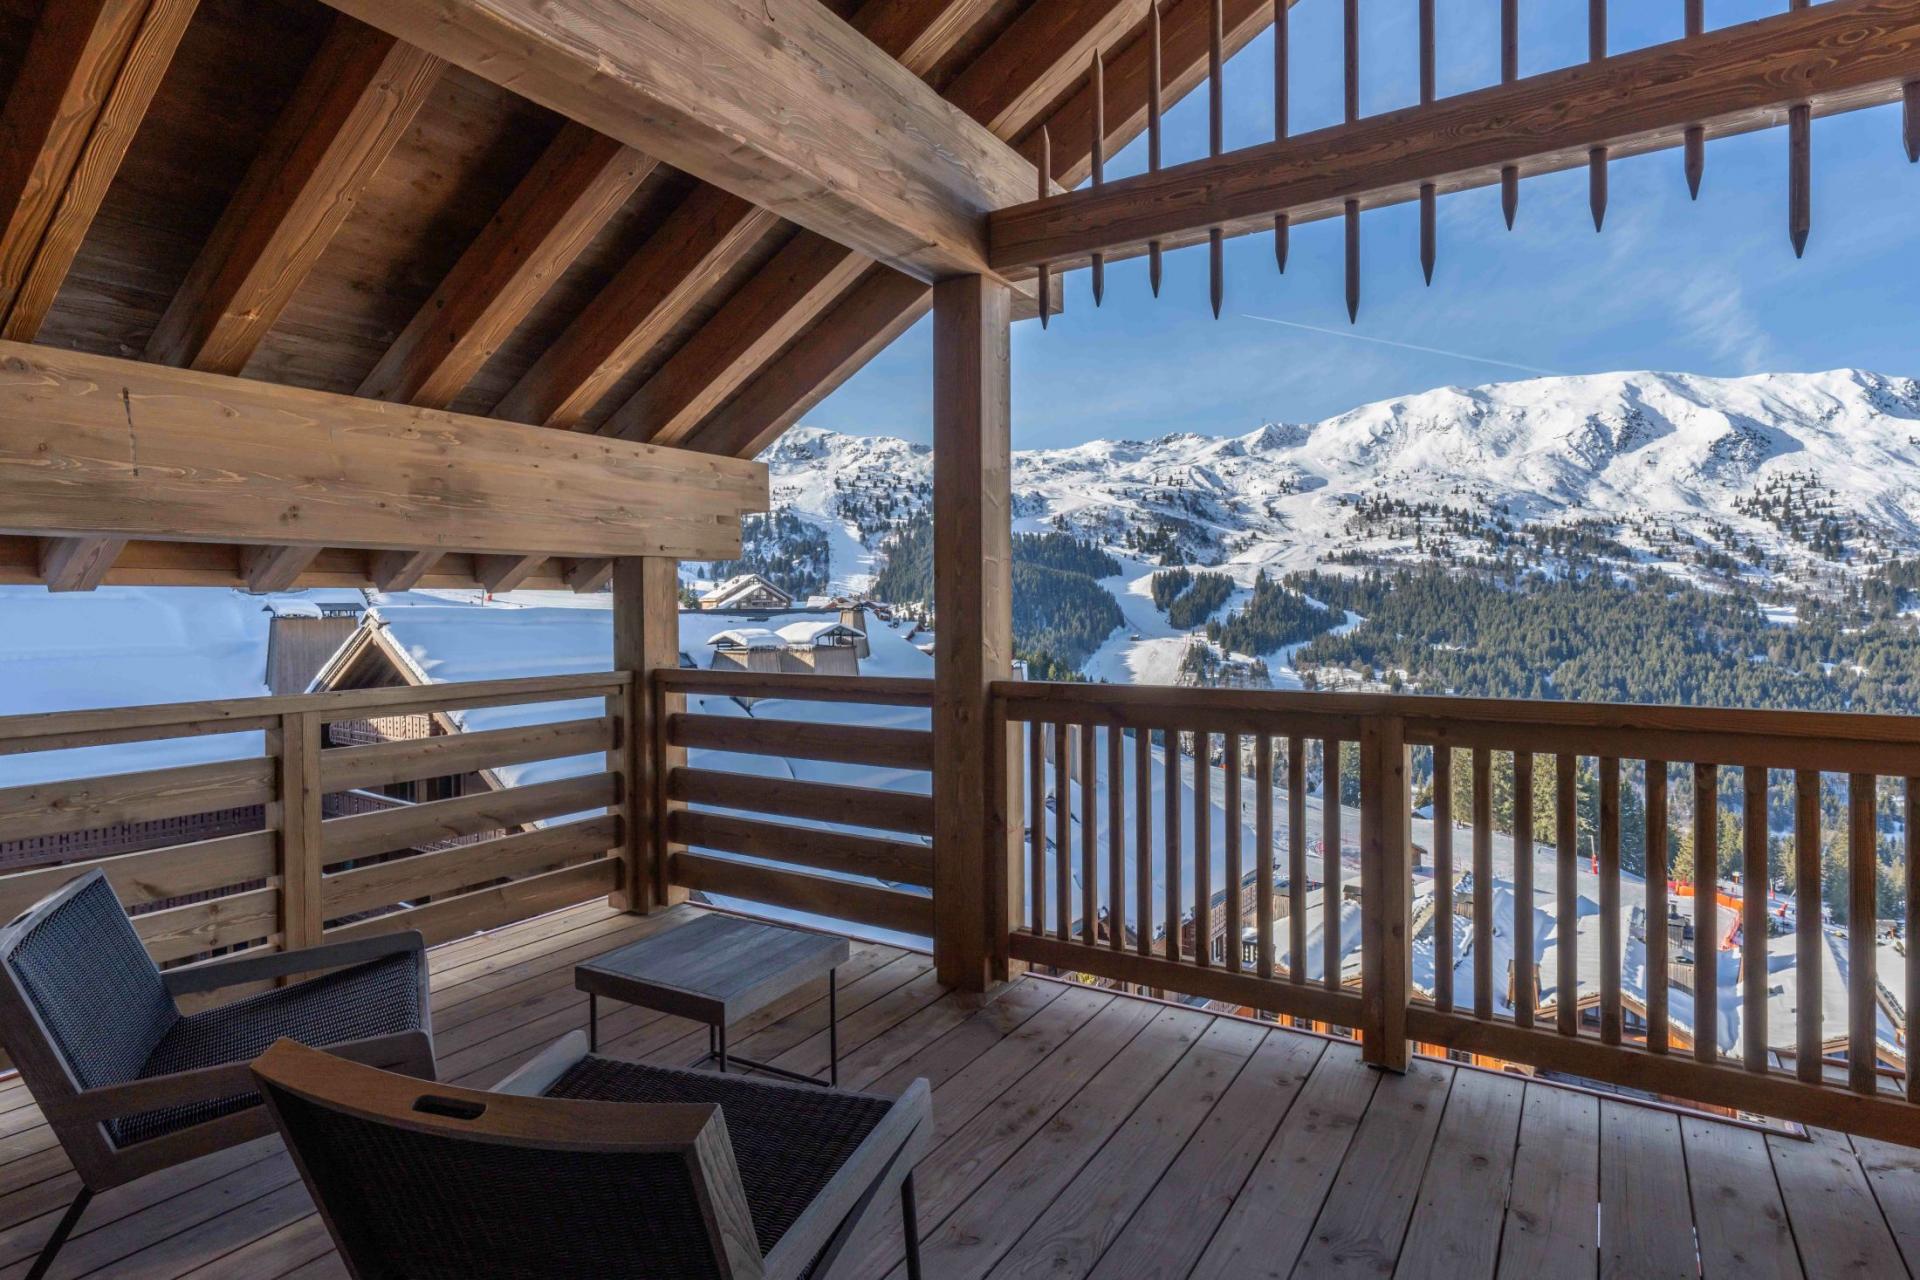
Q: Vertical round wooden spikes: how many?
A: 12